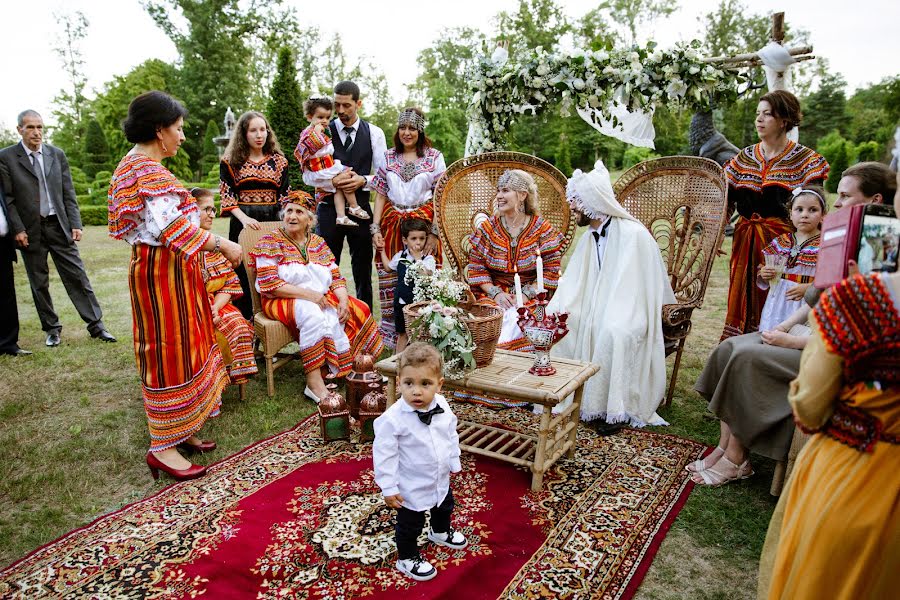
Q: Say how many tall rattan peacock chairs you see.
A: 2